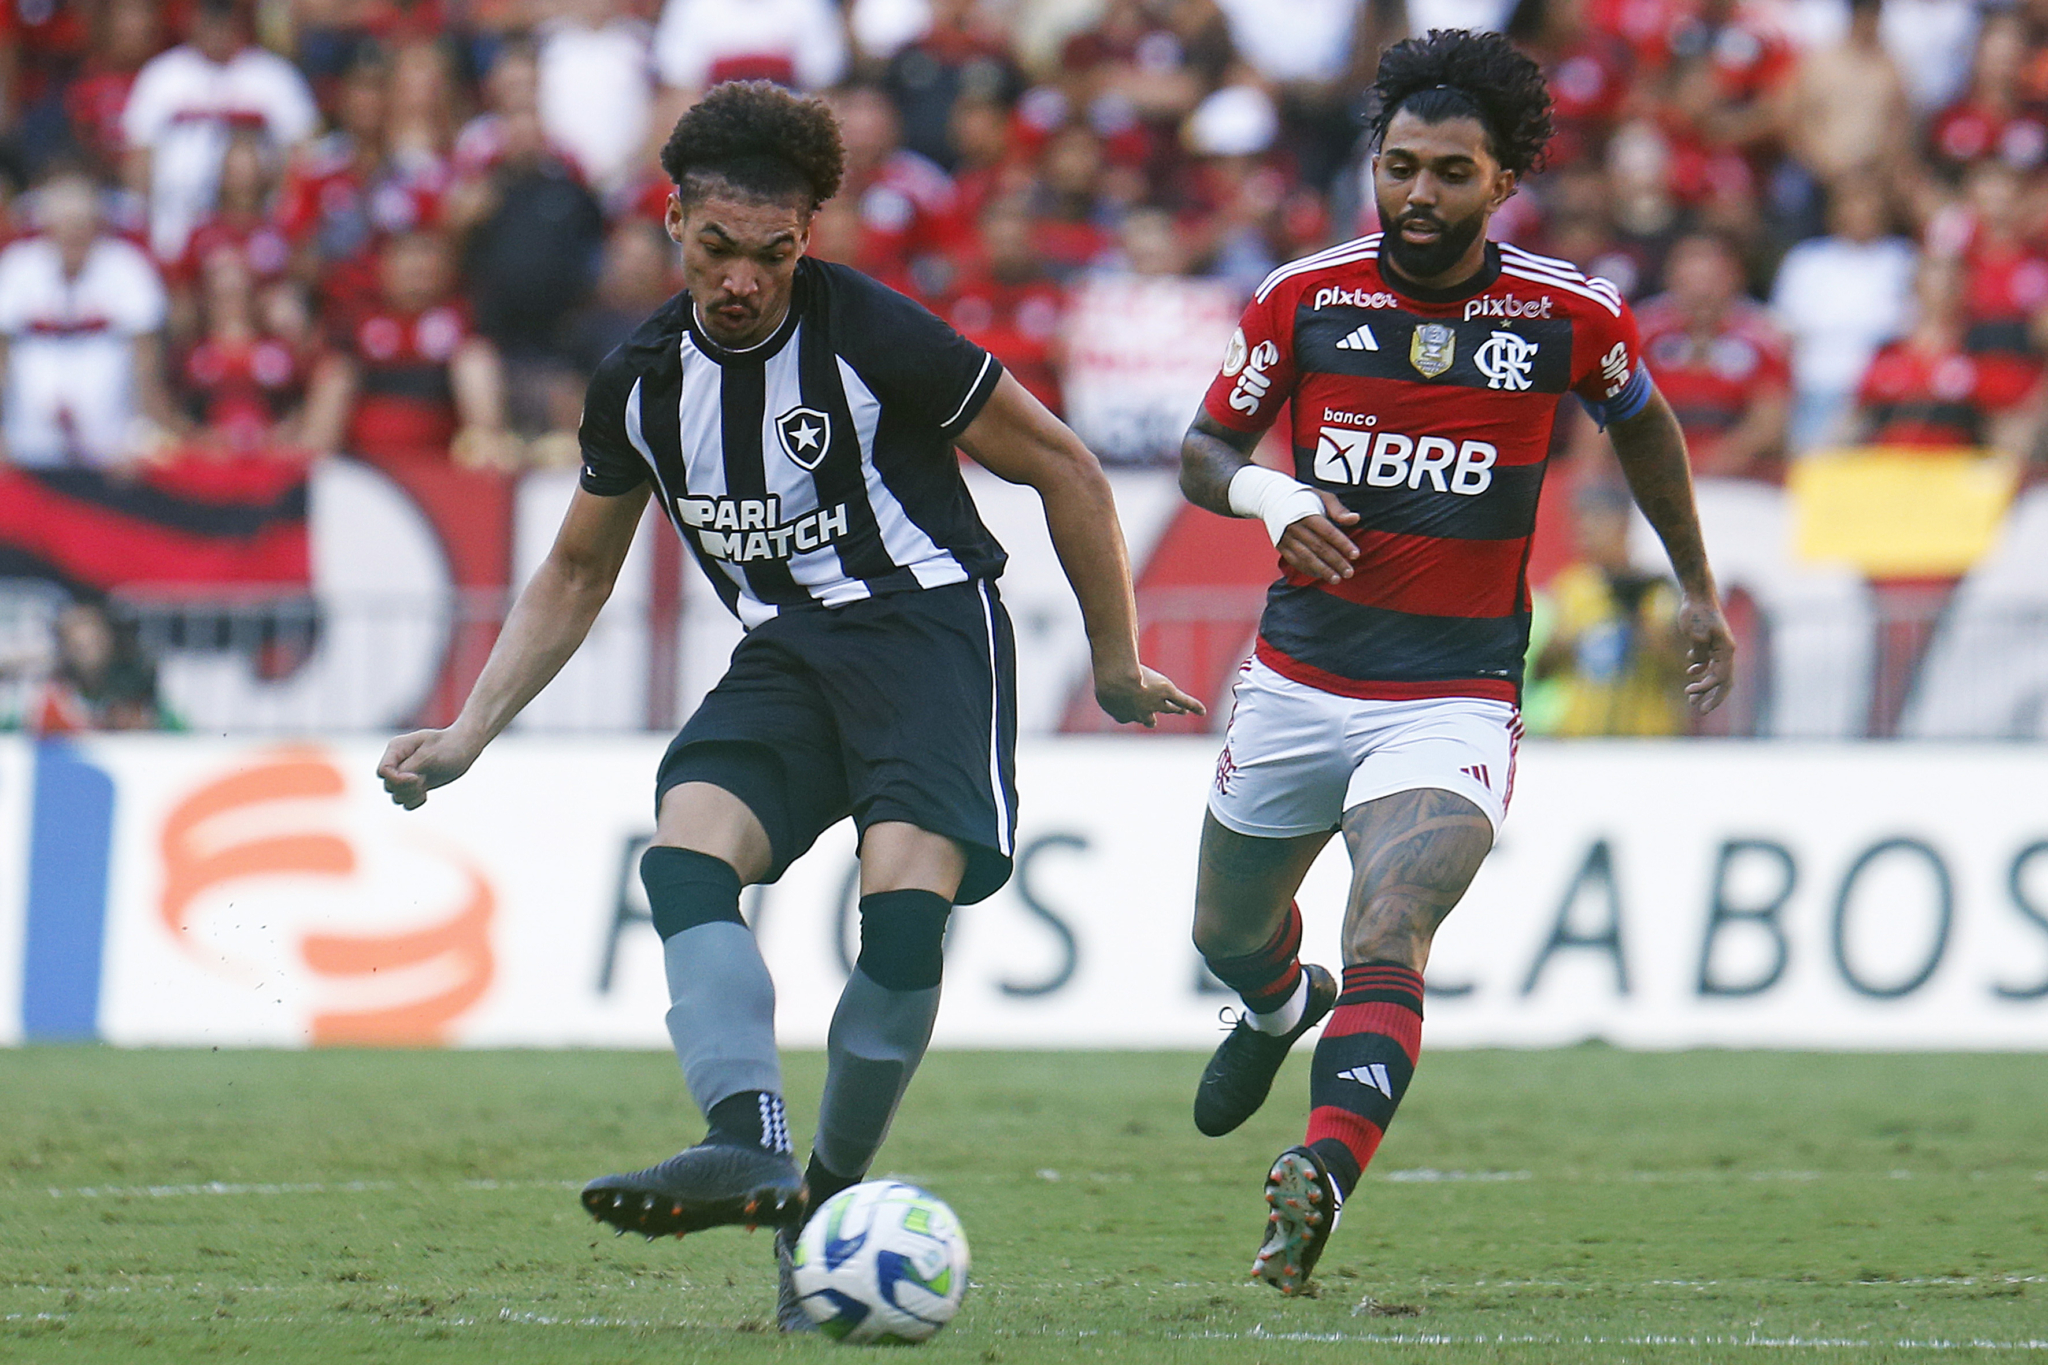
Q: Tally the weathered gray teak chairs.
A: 0